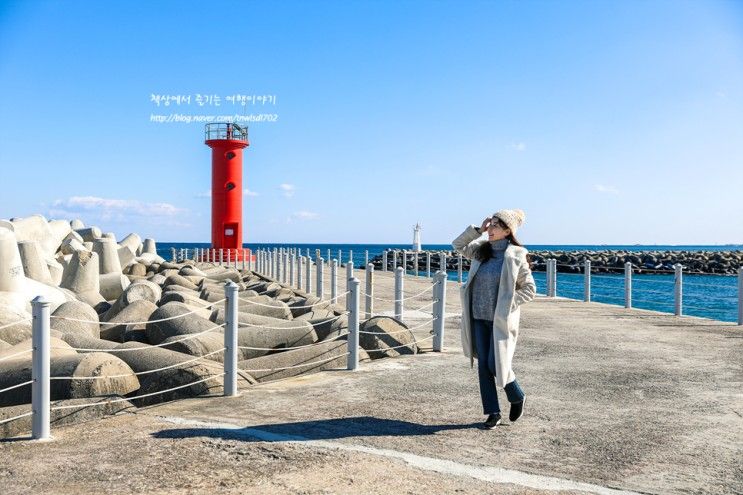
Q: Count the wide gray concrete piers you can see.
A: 1